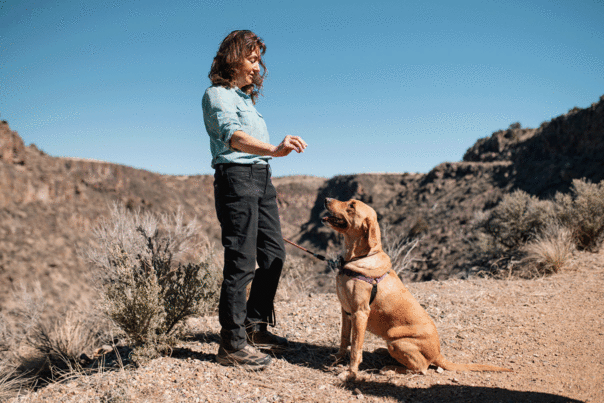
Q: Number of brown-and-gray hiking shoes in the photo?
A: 2